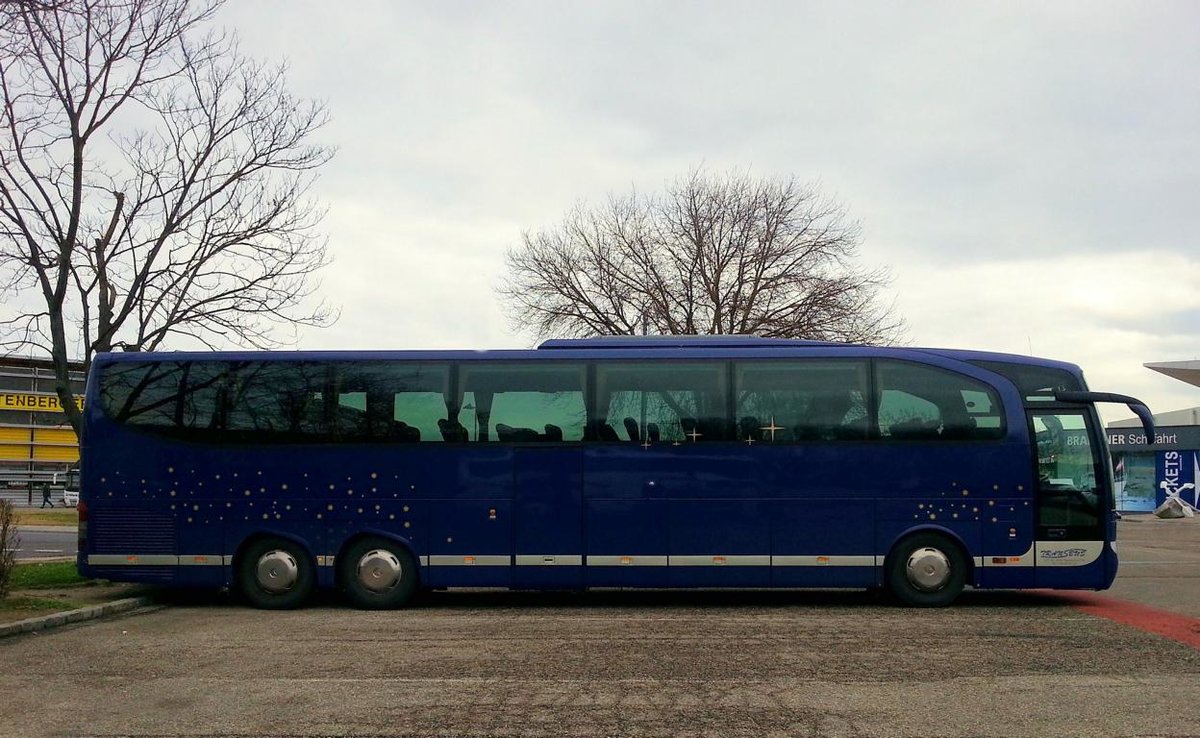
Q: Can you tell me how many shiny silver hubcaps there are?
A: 3